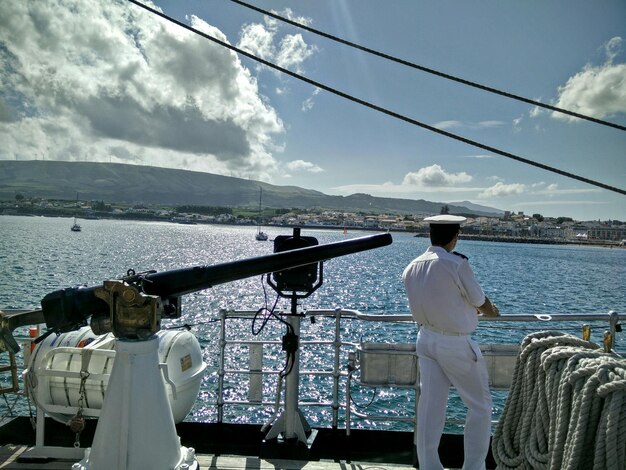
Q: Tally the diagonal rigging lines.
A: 2